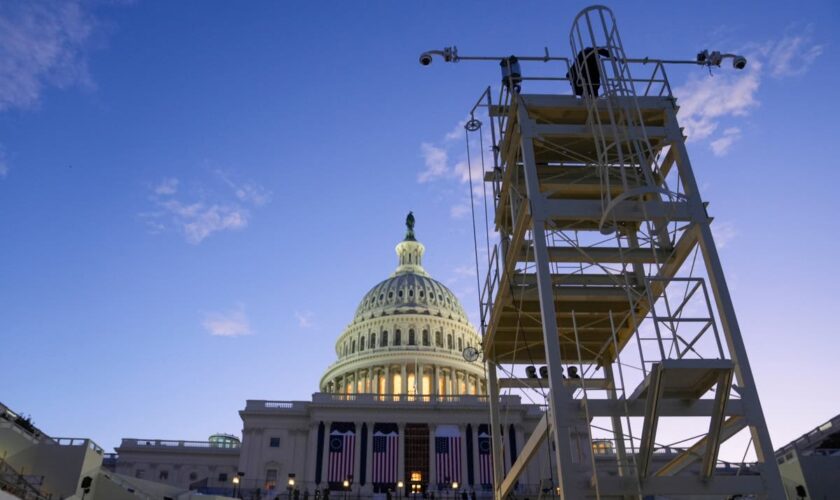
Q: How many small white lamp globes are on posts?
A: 5